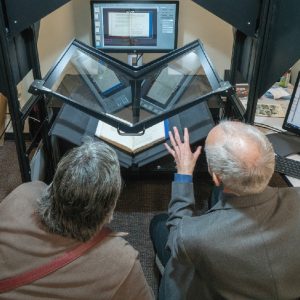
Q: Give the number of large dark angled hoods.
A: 2